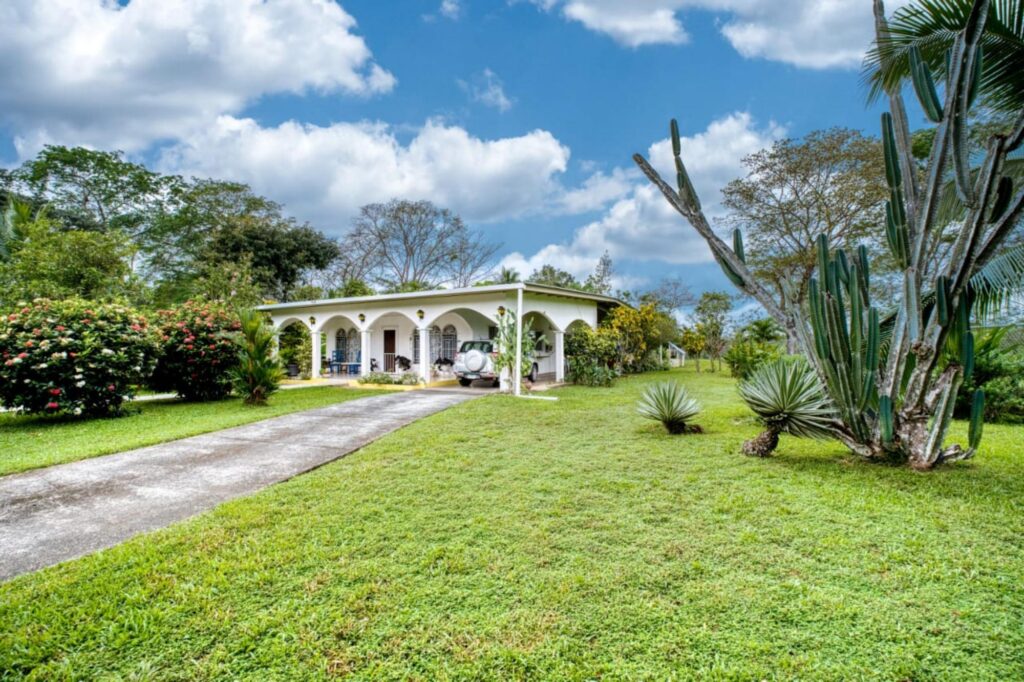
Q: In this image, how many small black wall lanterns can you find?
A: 4